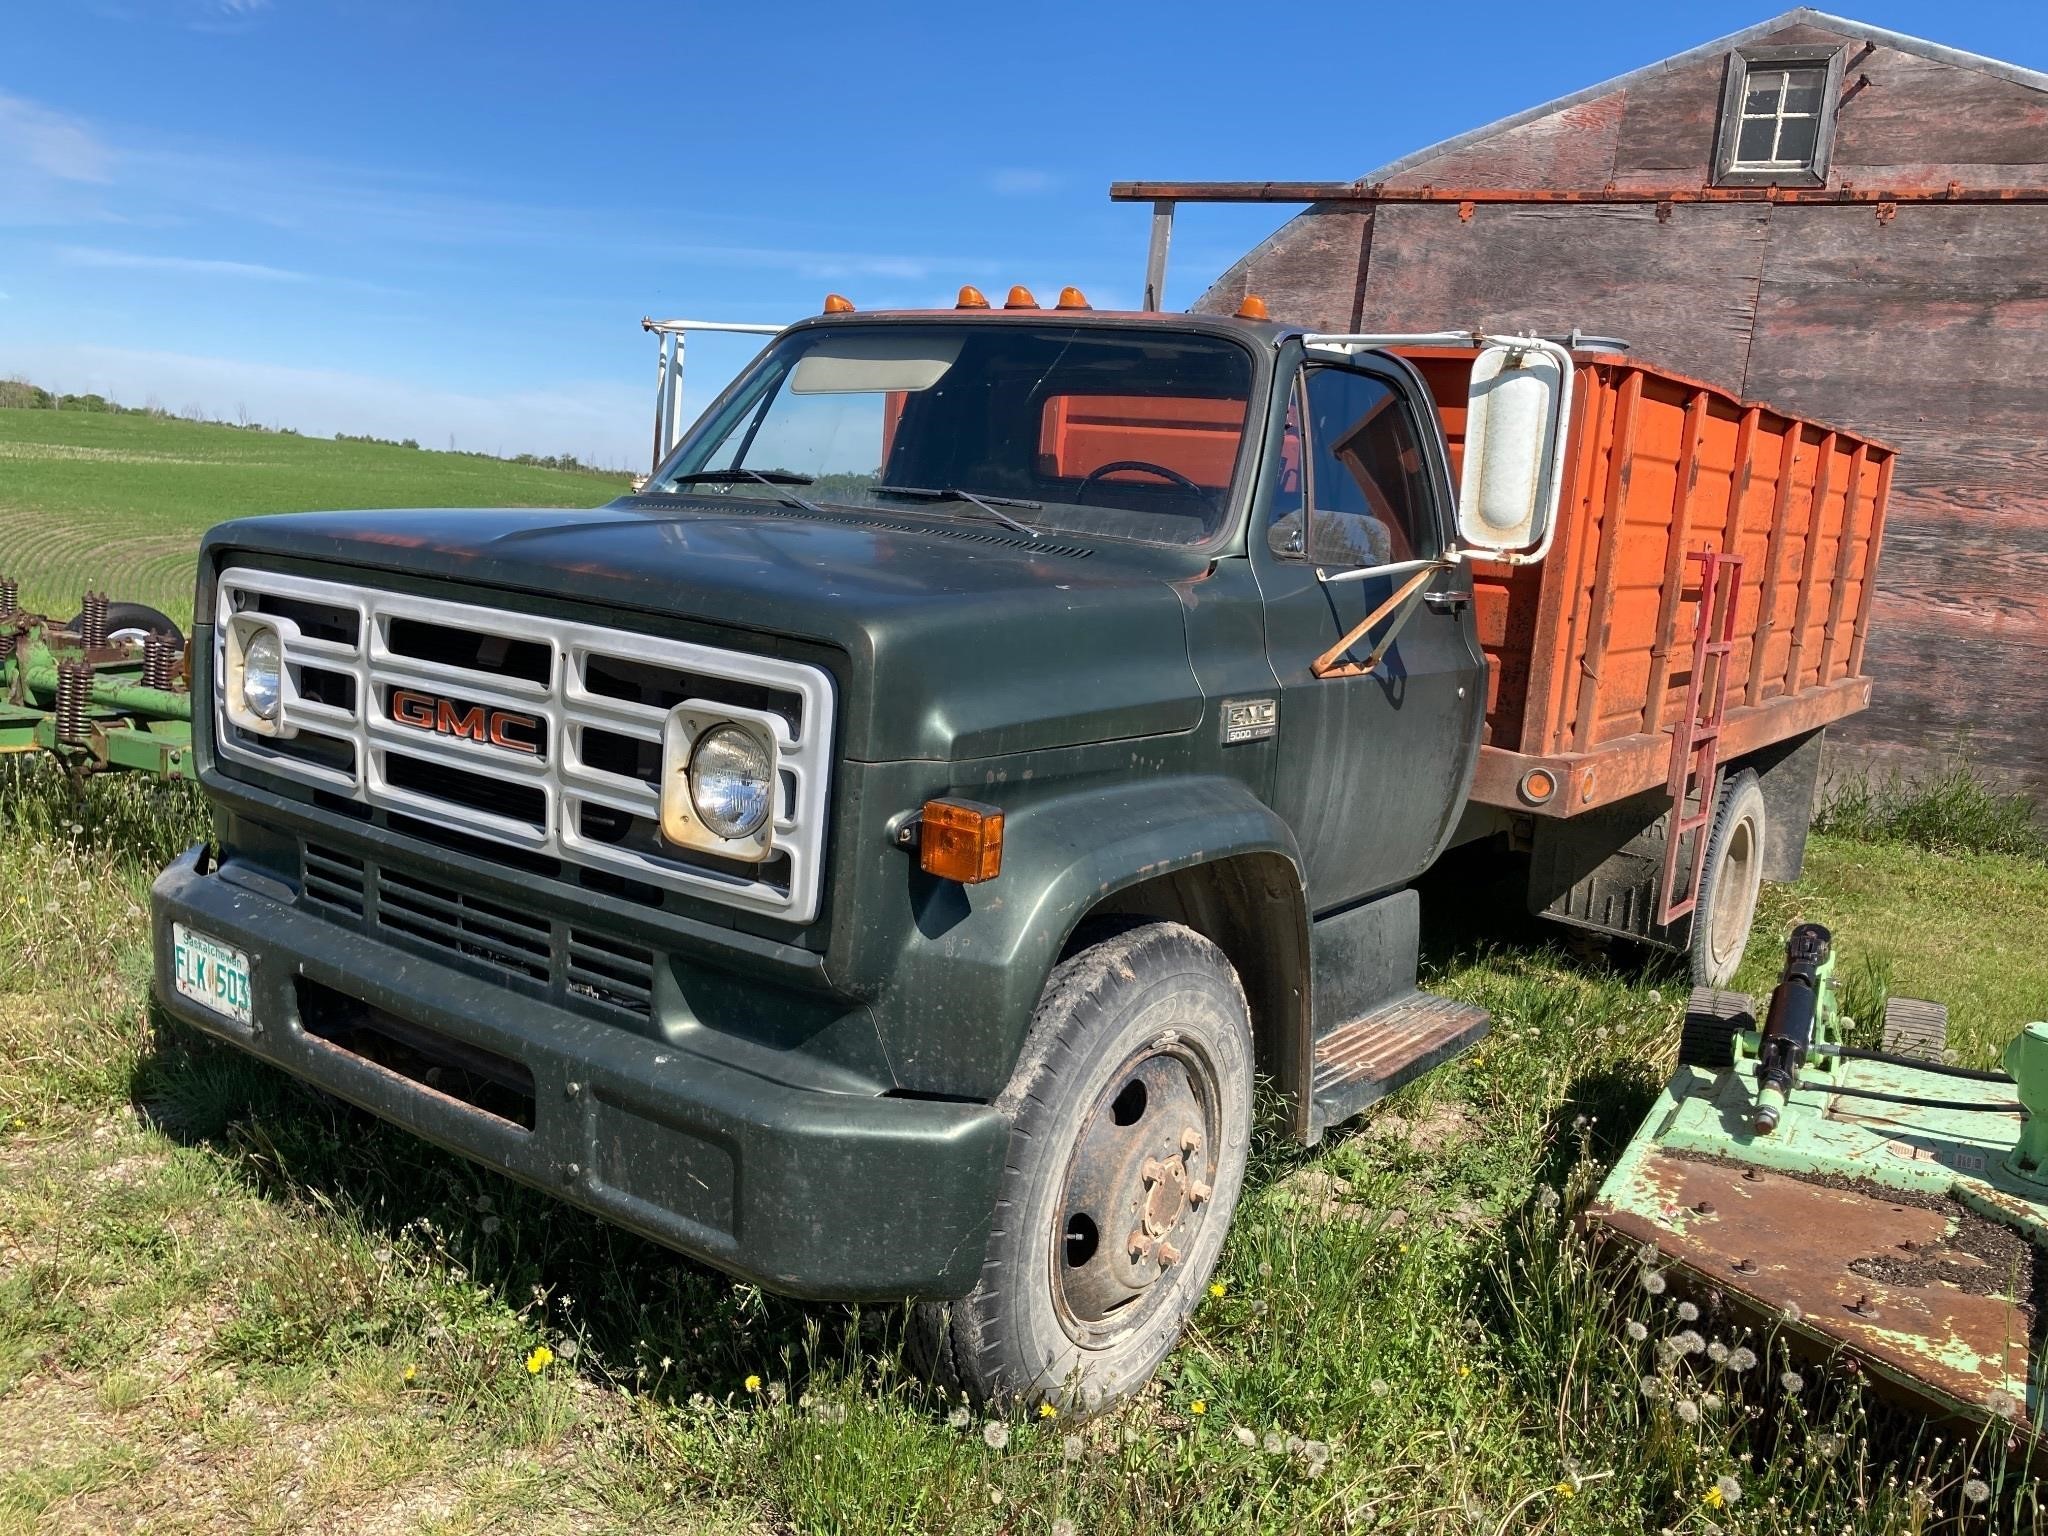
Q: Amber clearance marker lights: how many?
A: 5